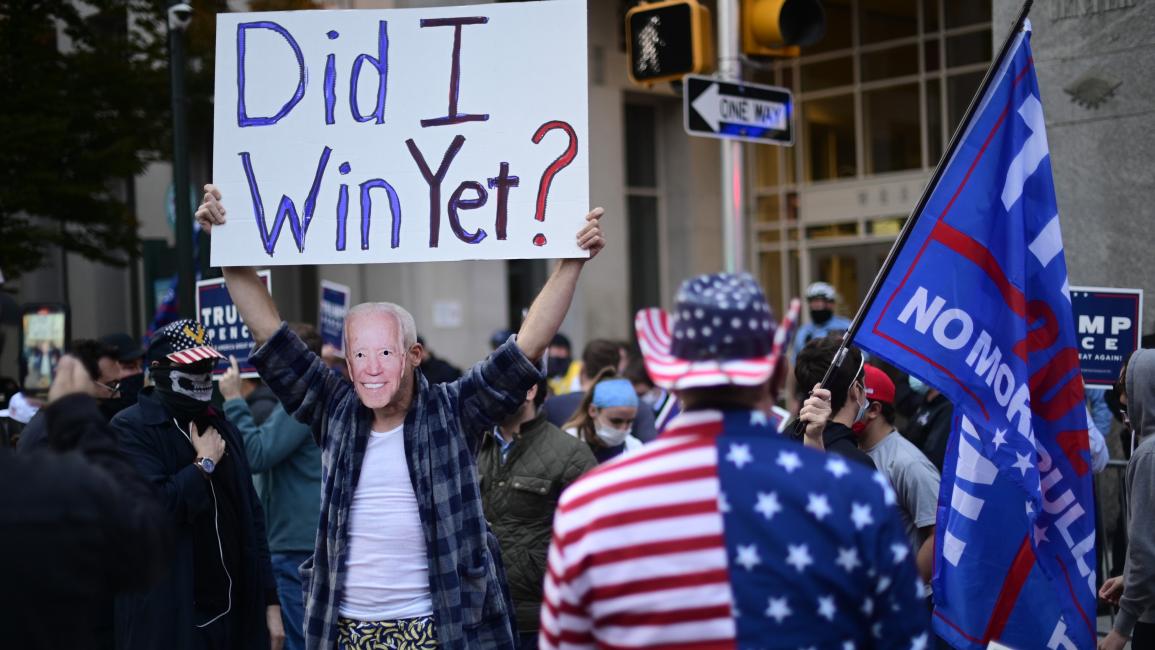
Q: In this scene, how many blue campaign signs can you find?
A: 3